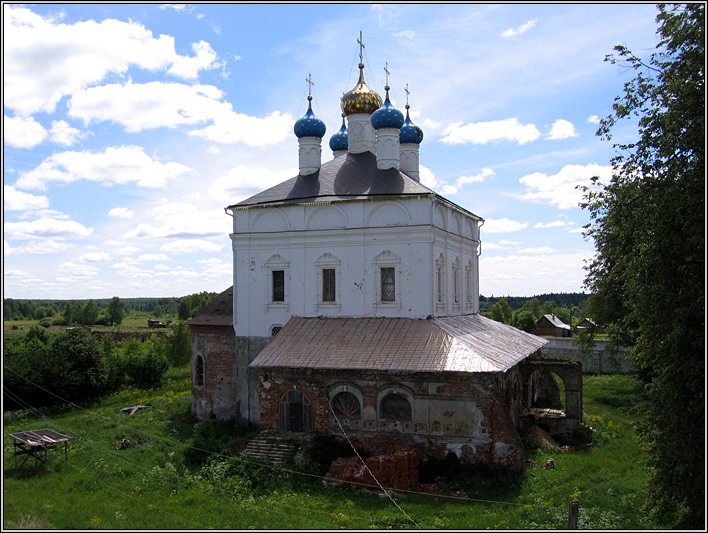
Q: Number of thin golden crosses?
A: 4